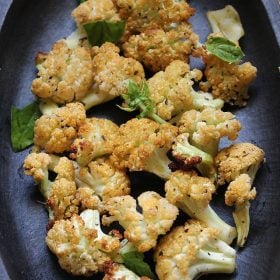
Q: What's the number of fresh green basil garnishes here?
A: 5